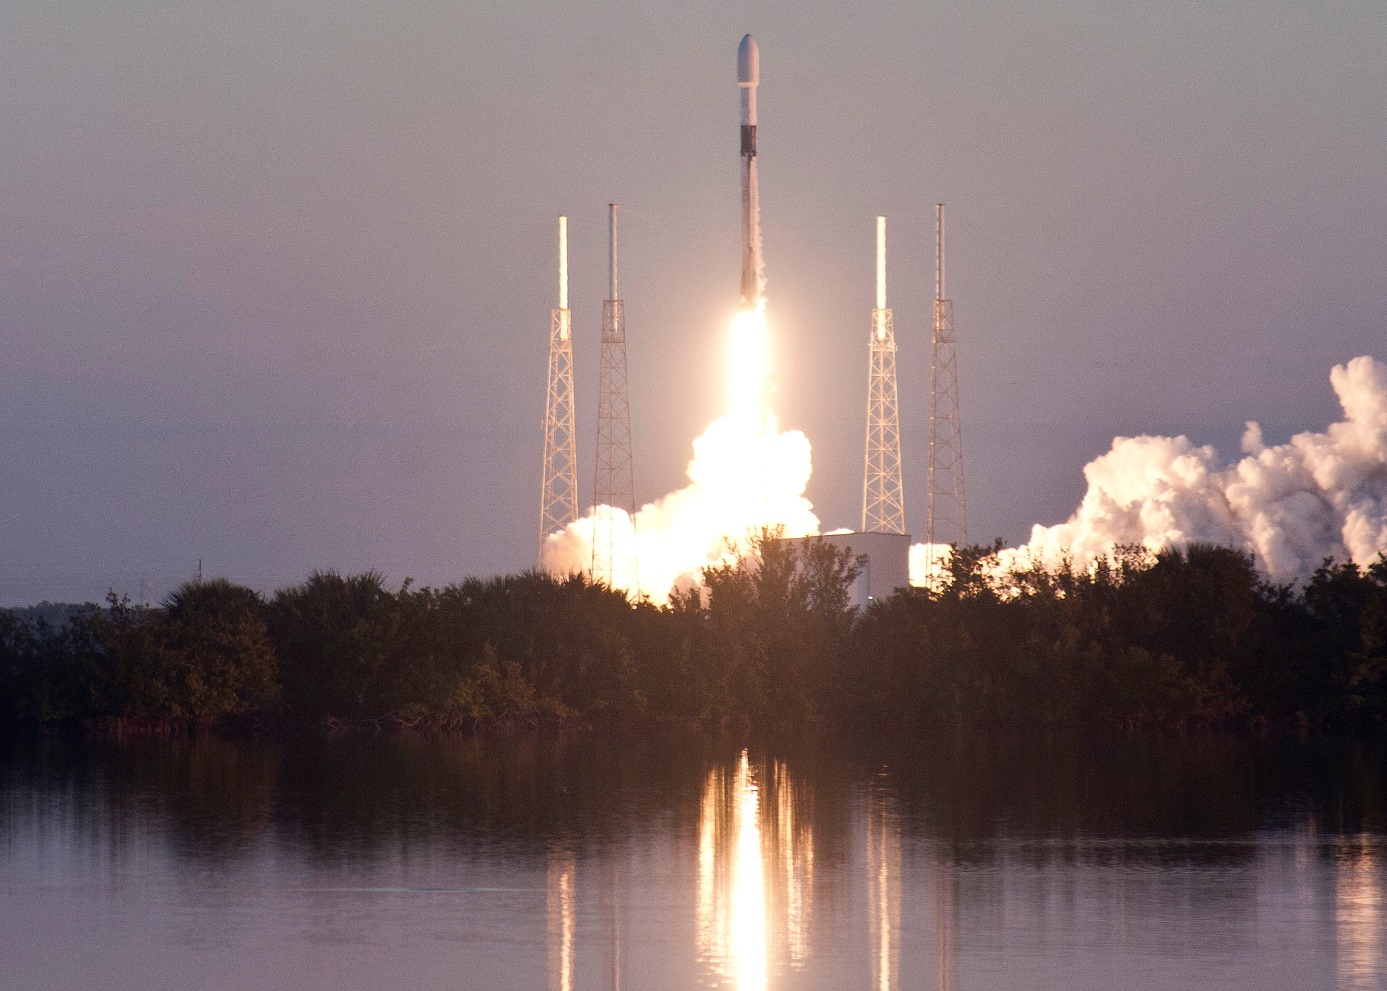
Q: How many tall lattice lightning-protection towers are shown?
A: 4